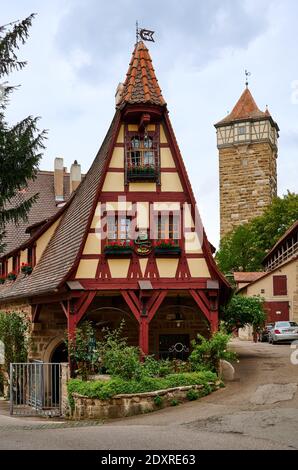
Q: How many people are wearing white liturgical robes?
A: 0